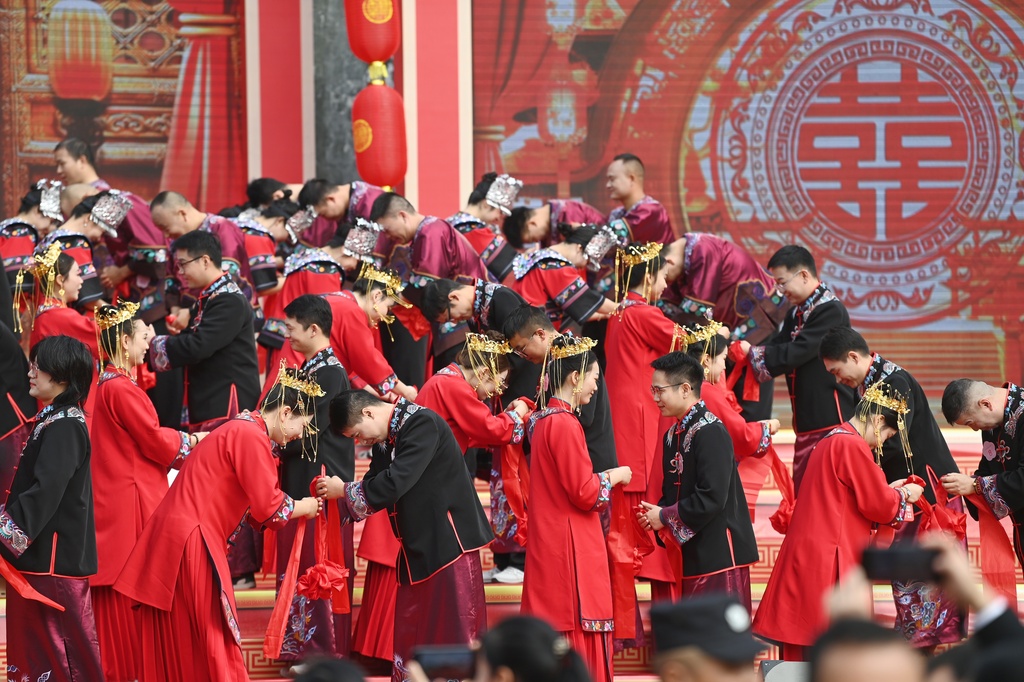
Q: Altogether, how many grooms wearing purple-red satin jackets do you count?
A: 9